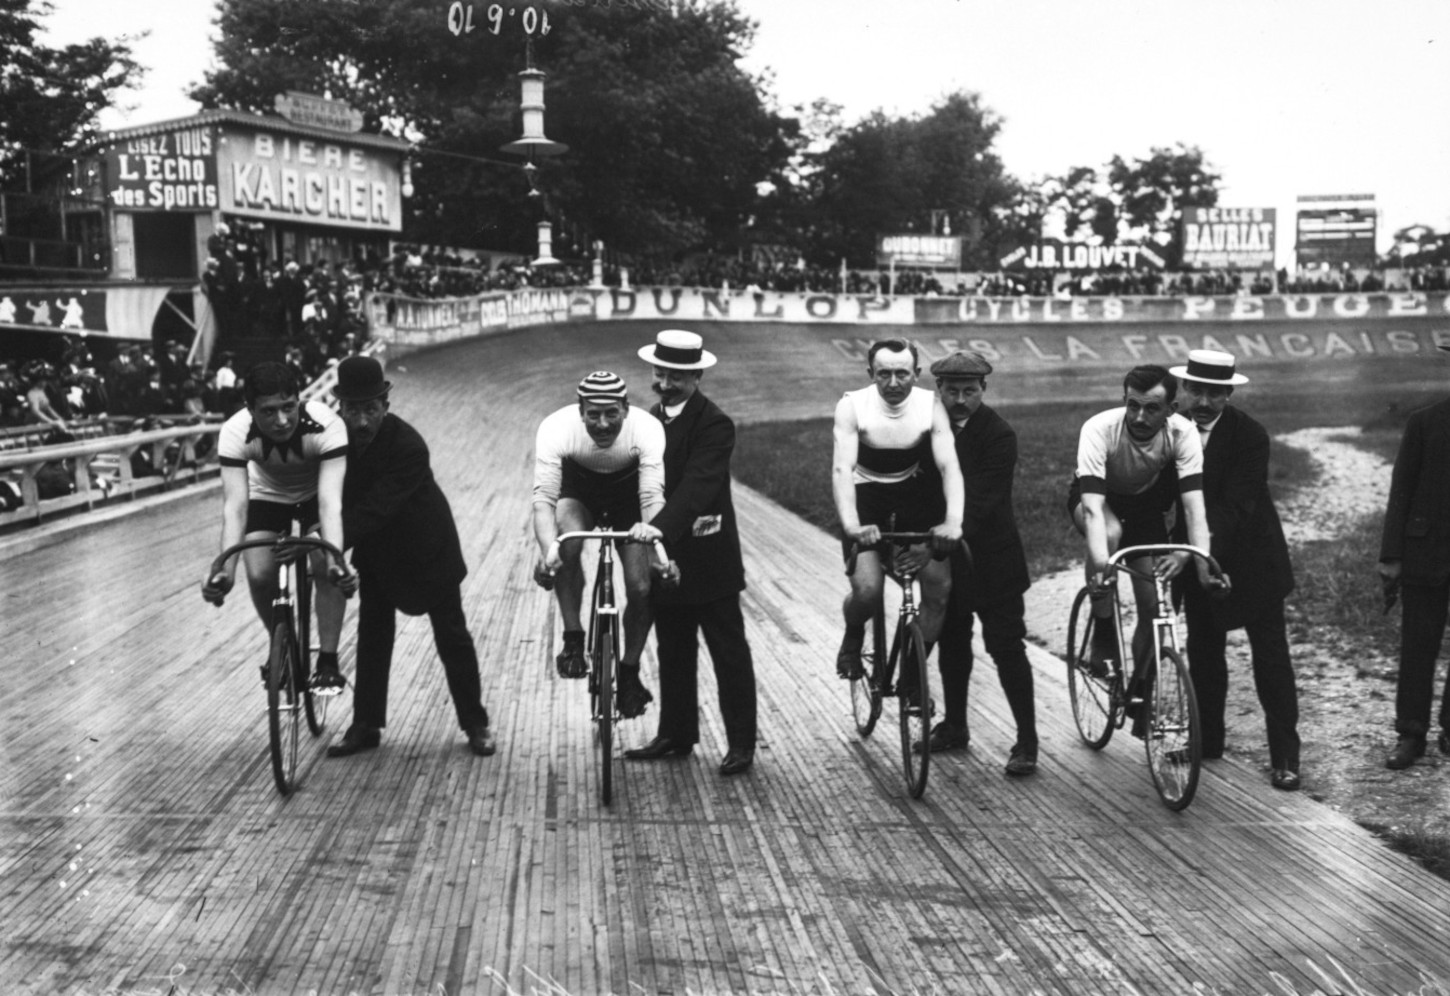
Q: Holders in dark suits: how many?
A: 4